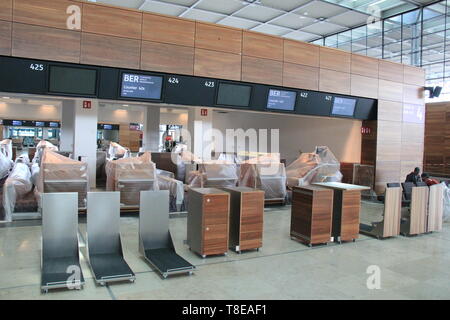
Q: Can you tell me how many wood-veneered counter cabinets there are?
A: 4